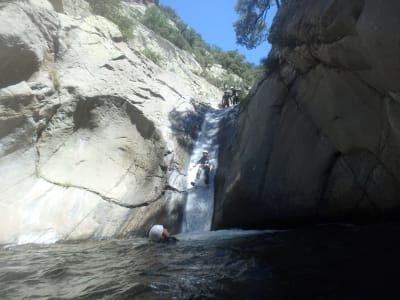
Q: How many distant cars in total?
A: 0